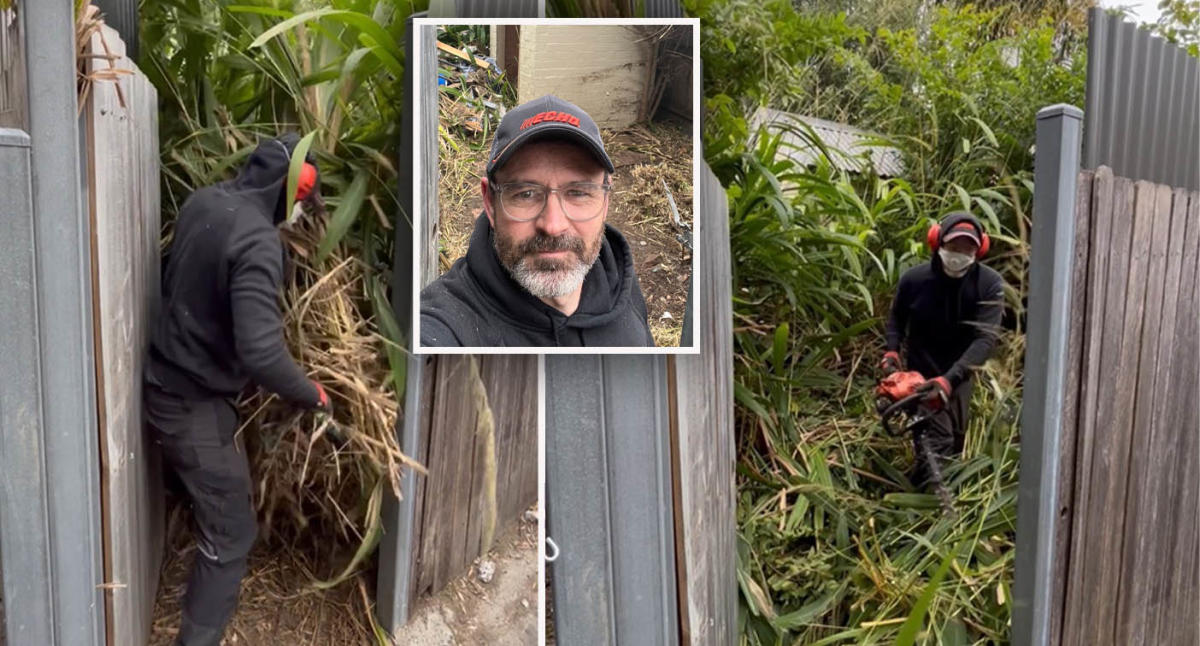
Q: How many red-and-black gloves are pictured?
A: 3